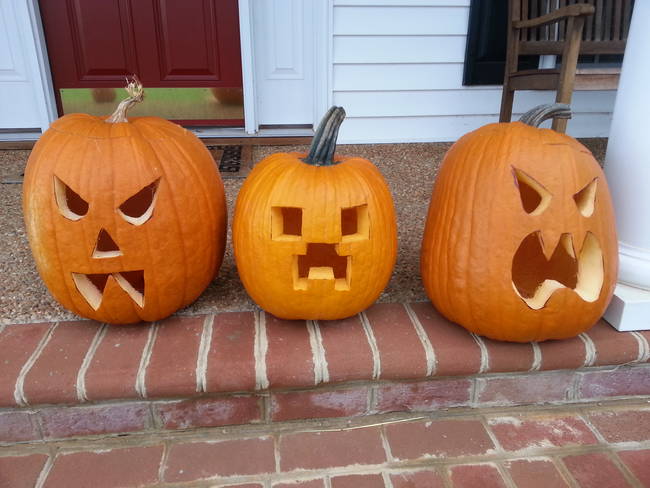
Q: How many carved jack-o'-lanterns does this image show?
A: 3